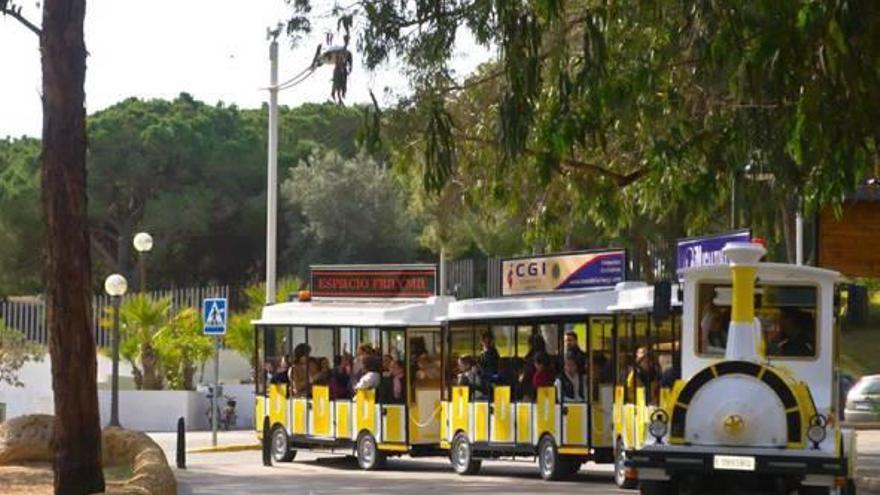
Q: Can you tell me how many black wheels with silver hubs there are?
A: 5